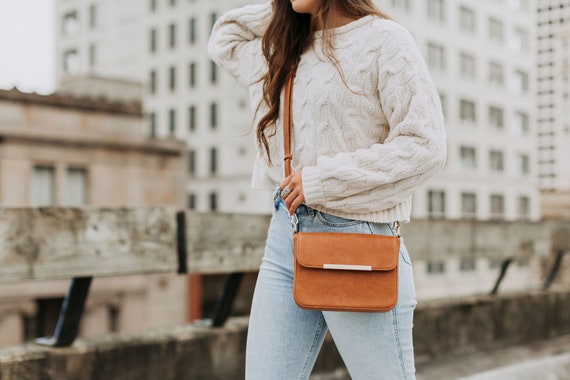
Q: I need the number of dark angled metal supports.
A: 4